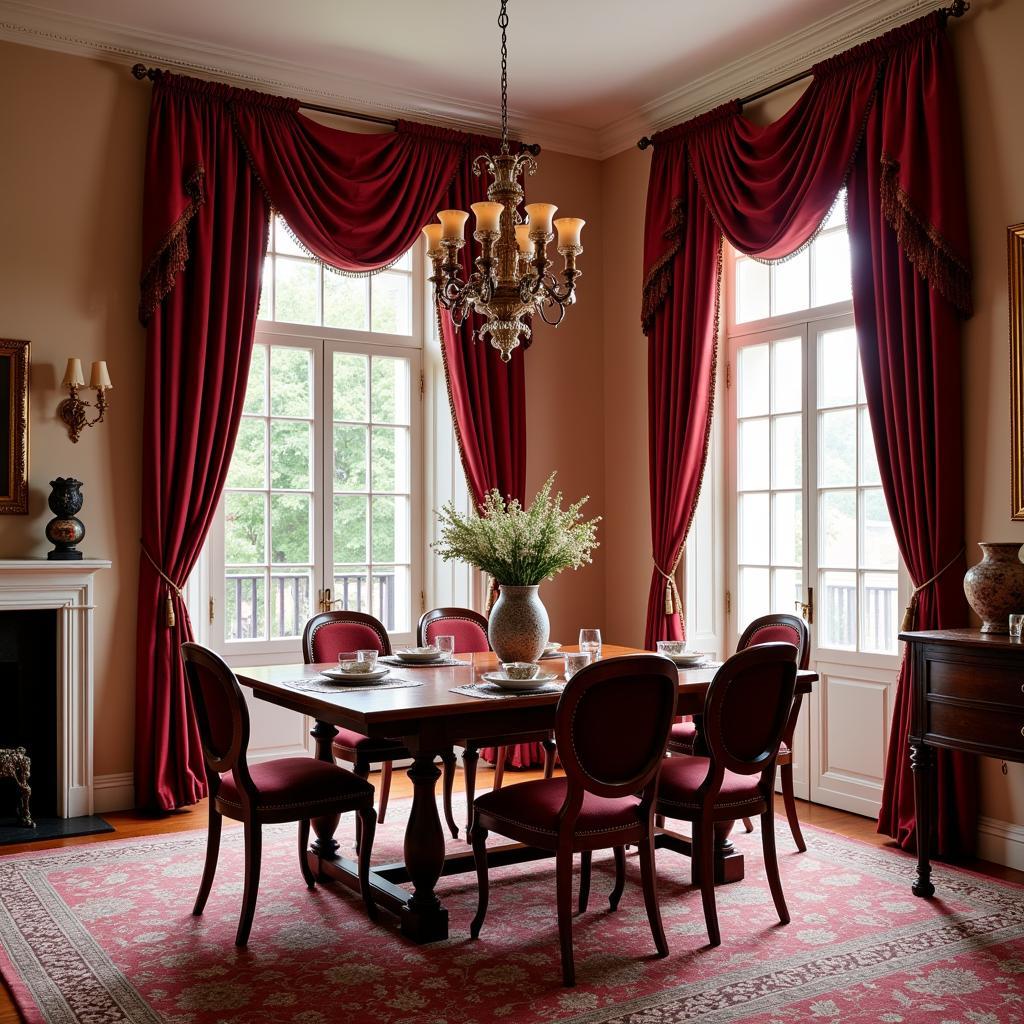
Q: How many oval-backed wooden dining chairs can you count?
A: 6